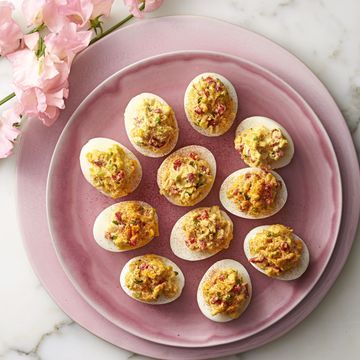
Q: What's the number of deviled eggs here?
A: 11